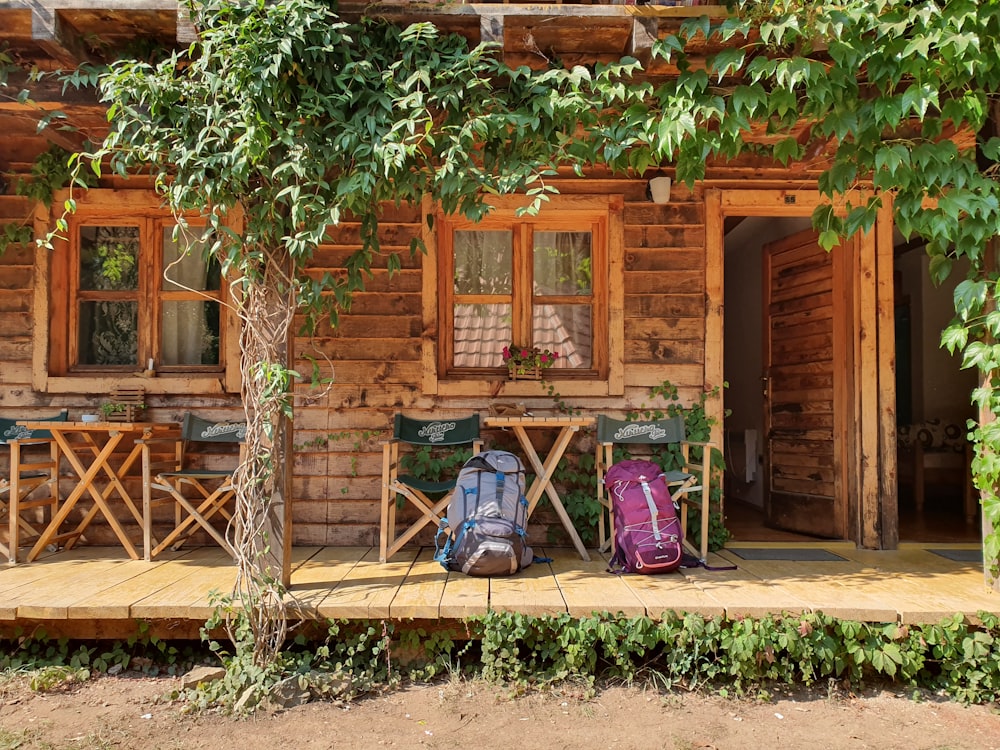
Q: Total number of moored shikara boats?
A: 0